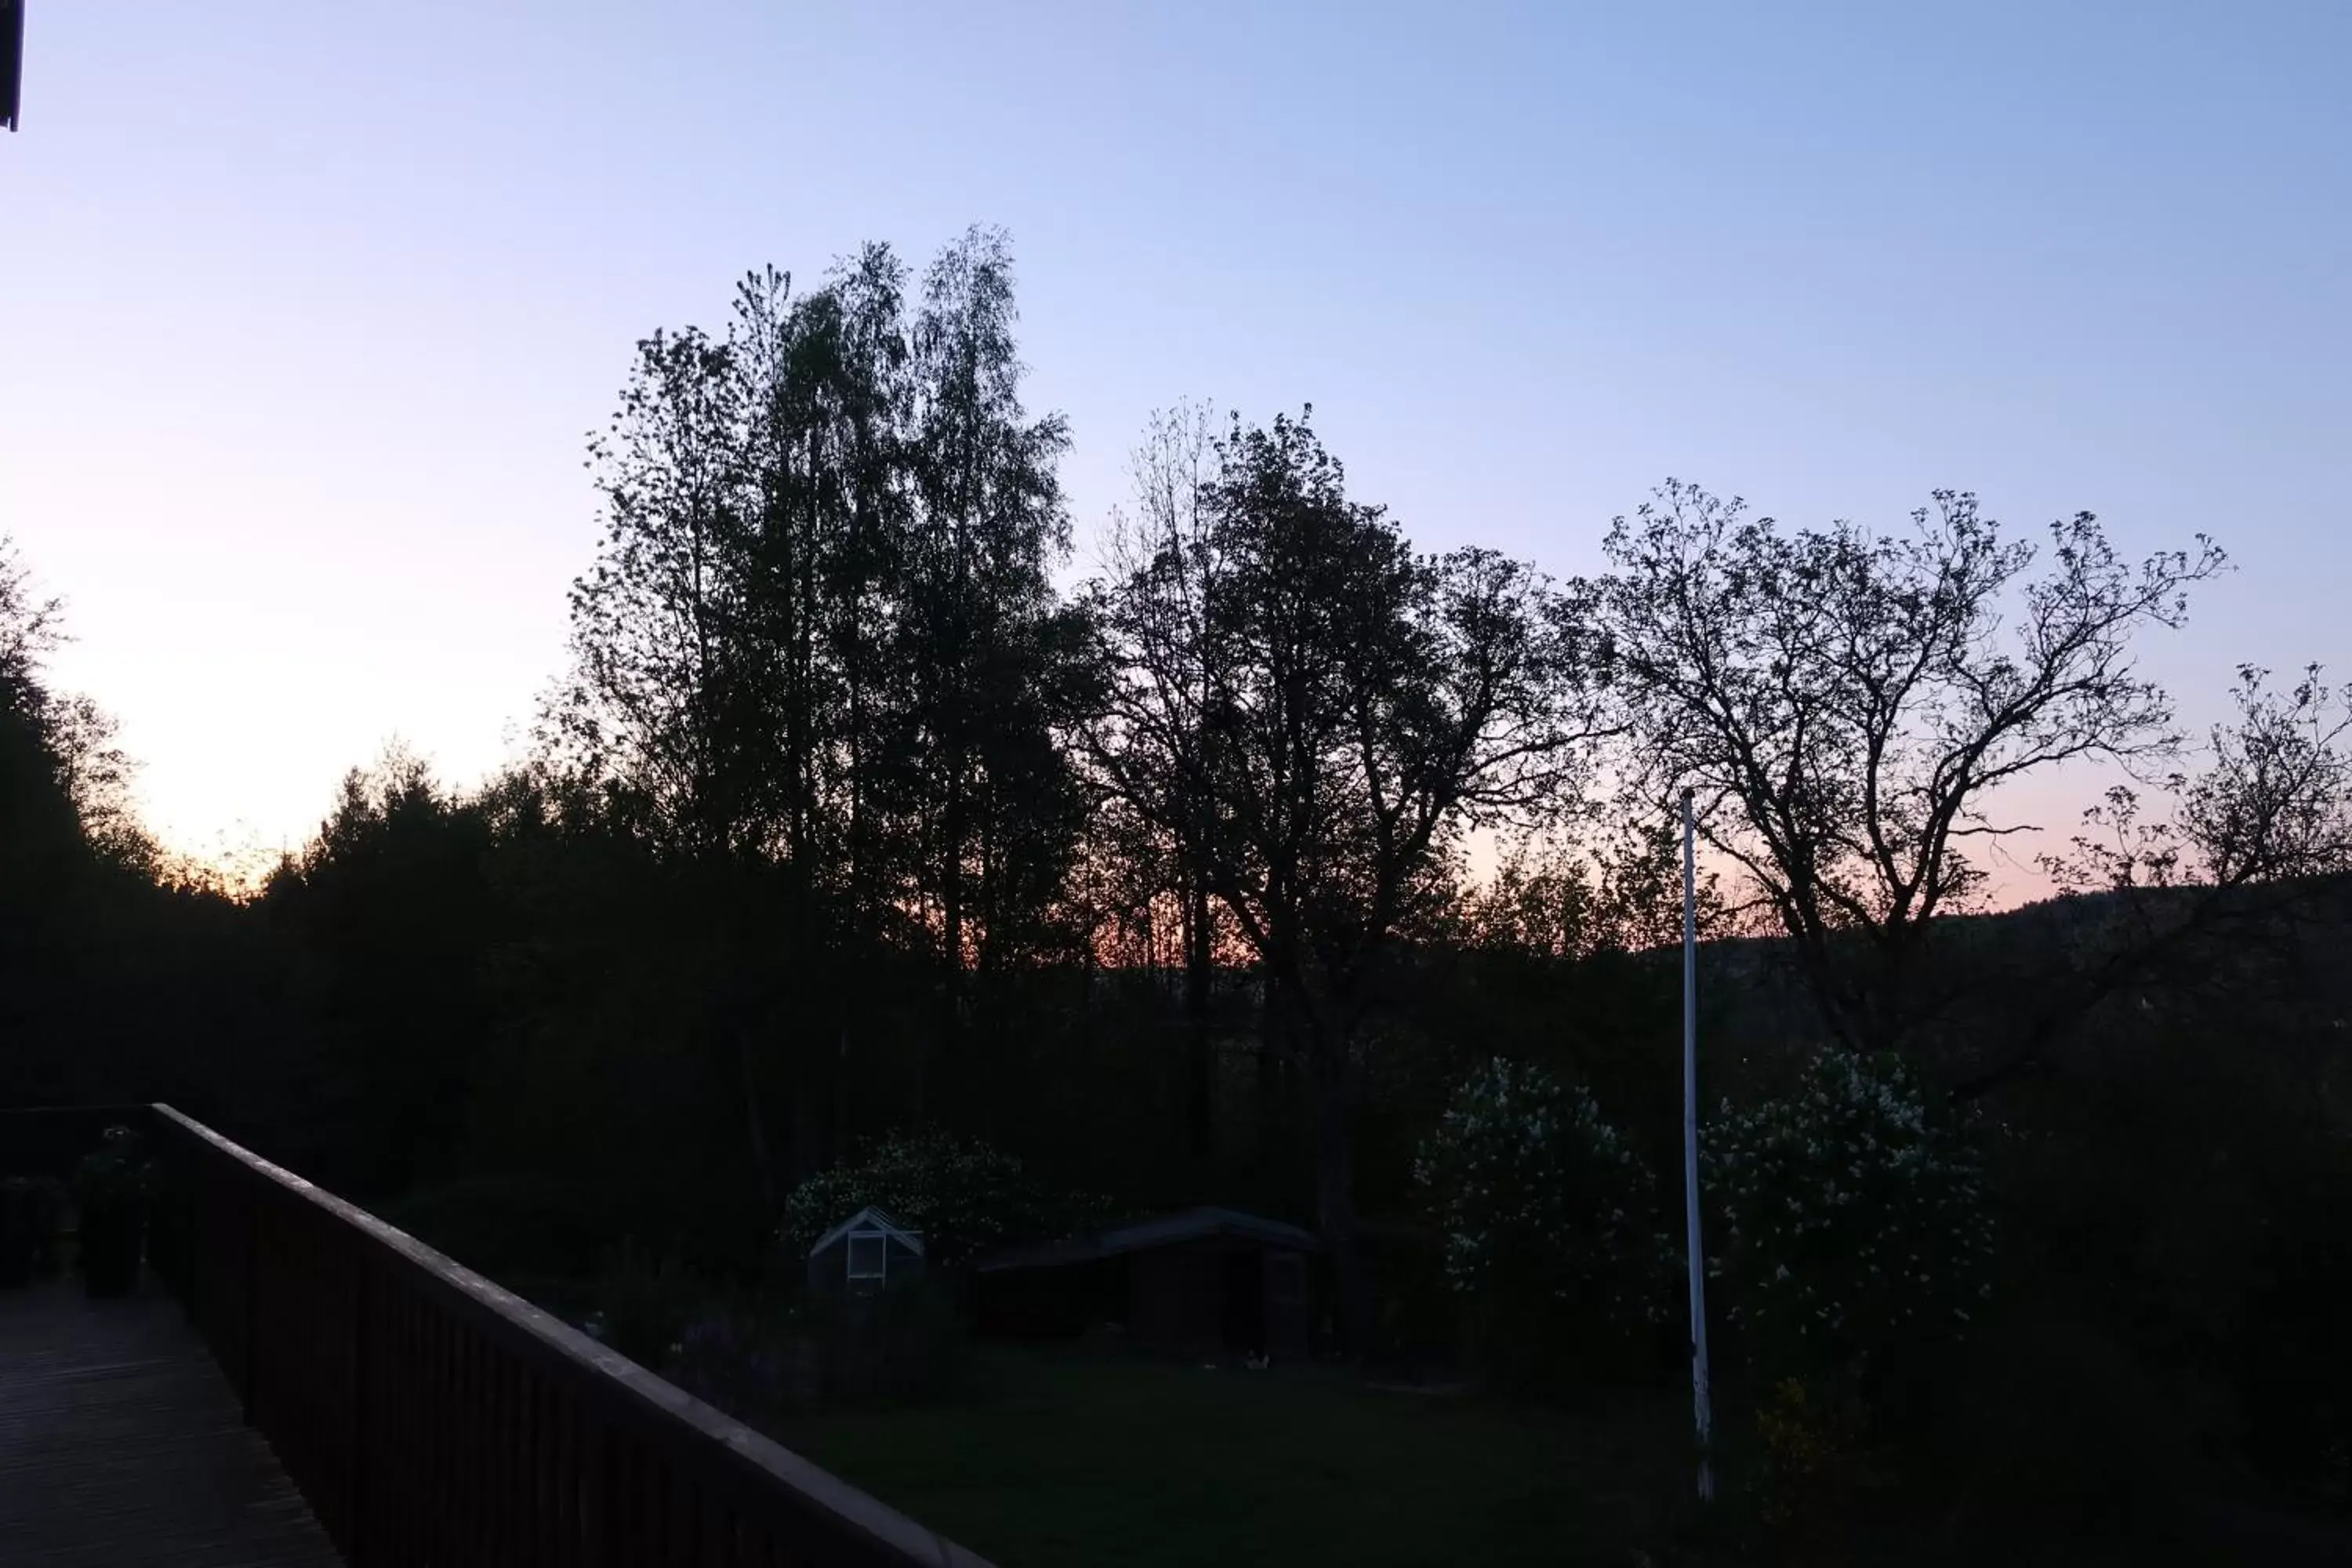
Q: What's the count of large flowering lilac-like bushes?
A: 2